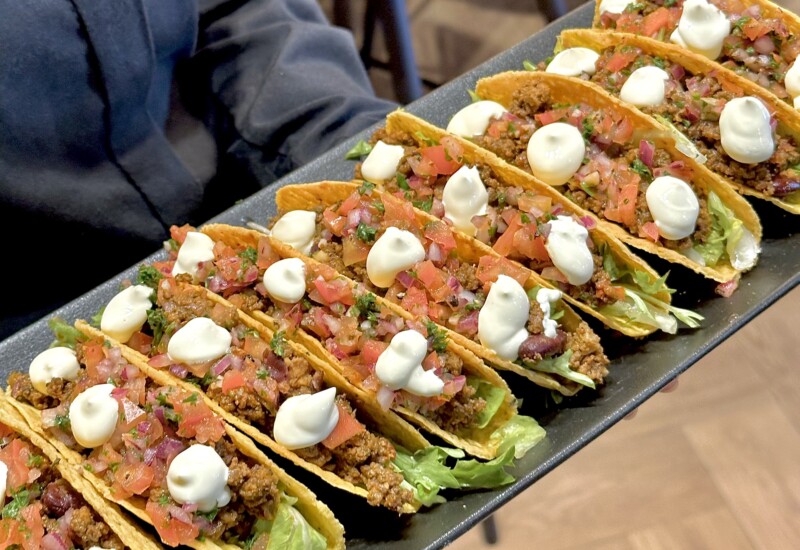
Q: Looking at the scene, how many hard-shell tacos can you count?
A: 9